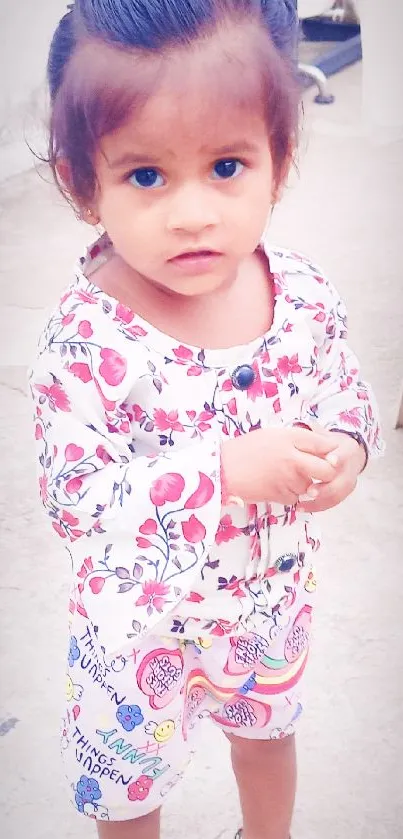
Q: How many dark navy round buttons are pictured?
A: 2